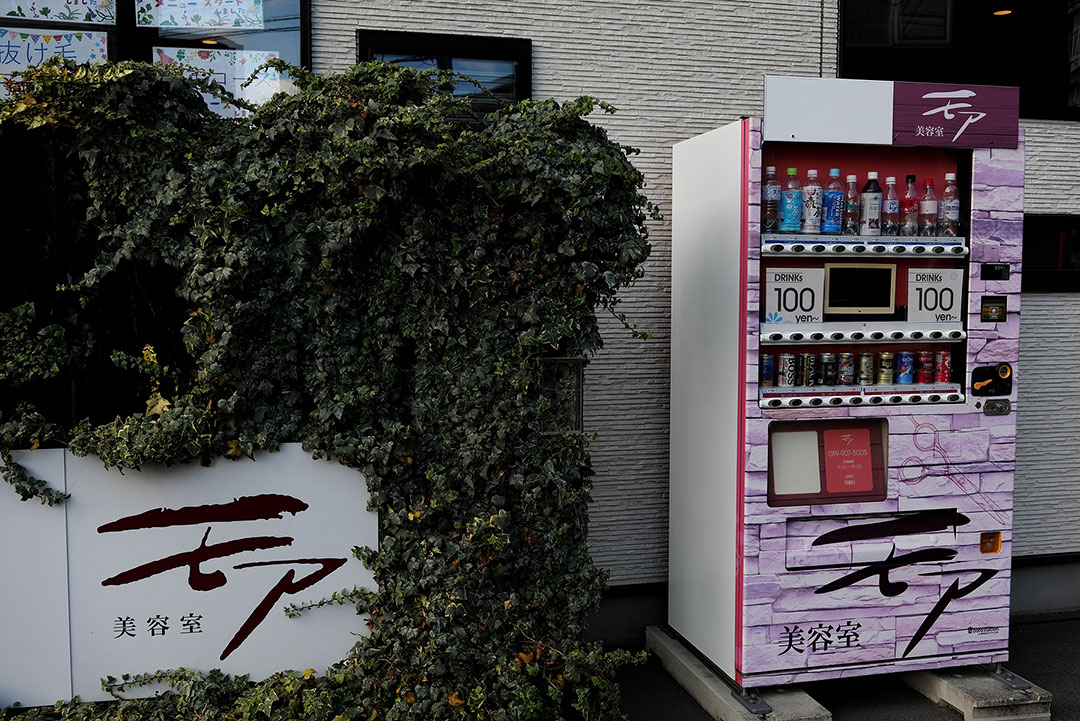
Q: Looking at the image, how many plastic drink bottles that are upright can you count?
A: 10